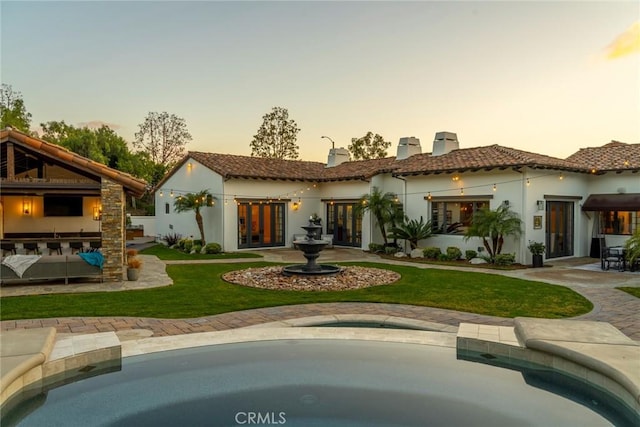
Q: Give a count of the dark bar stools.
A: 5